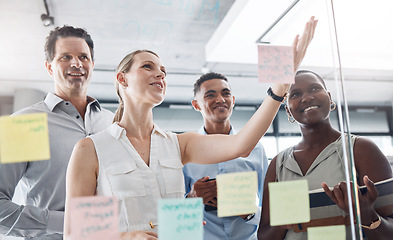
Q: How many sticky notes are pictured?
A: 7